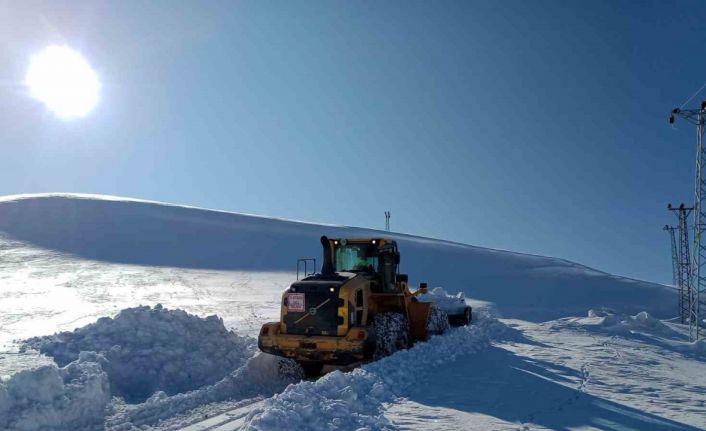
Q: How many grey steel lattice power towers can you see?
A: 3